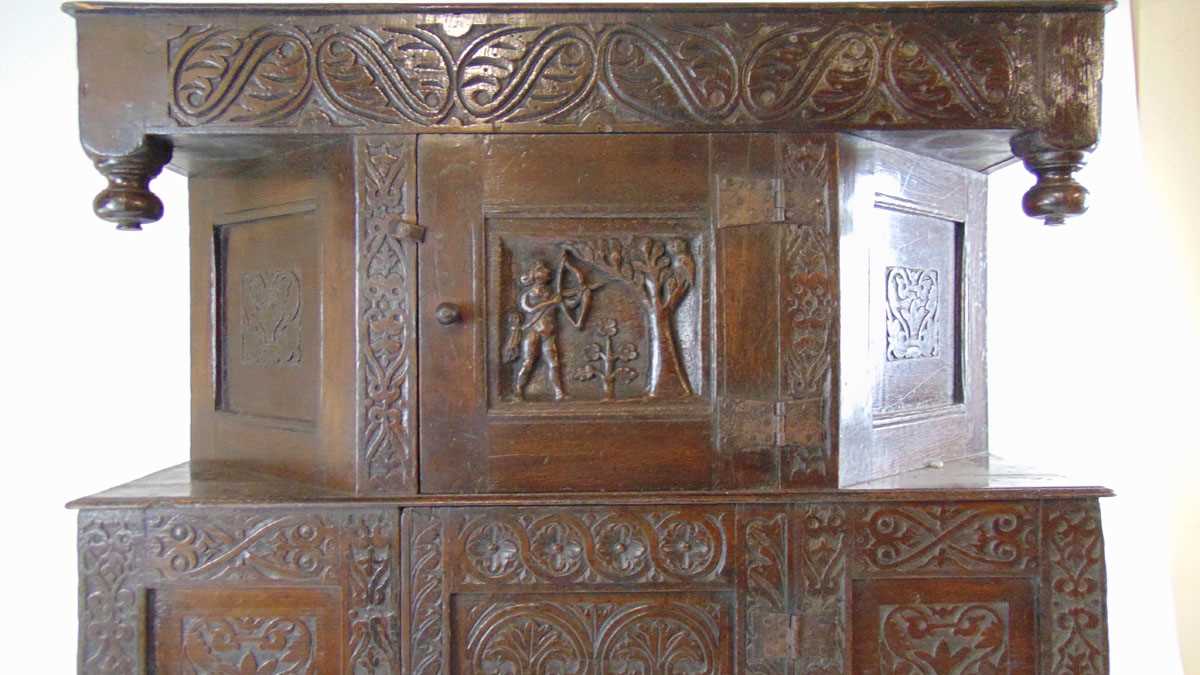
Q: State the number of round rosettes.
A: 4